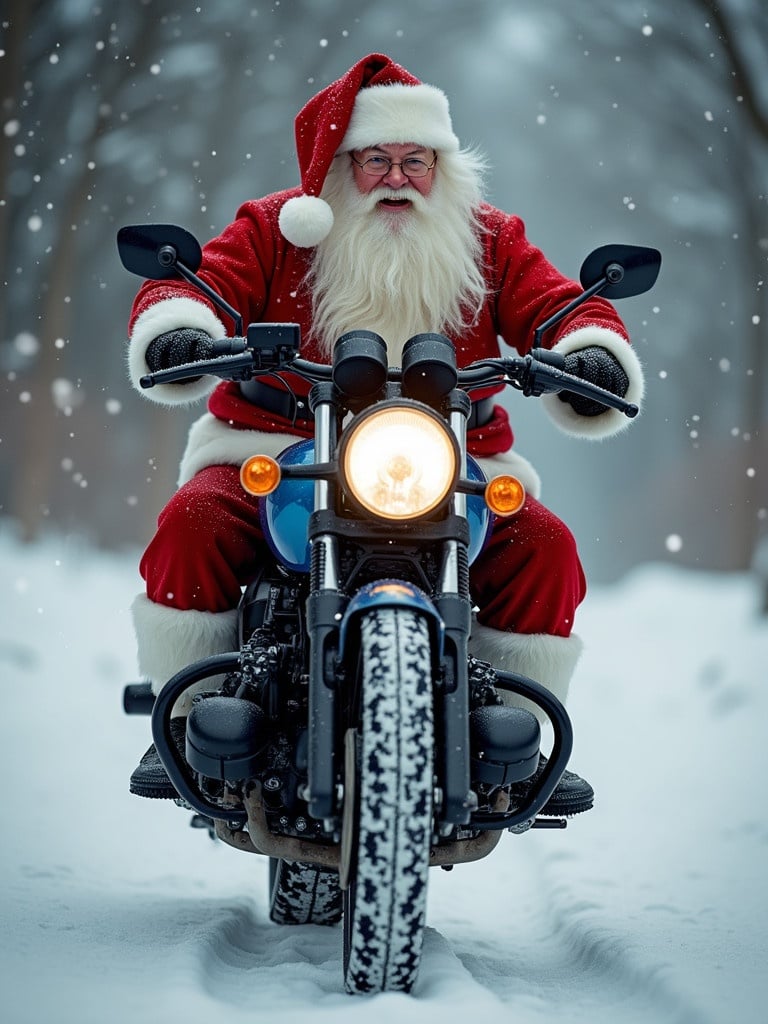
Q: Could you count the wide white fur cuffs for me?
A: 4